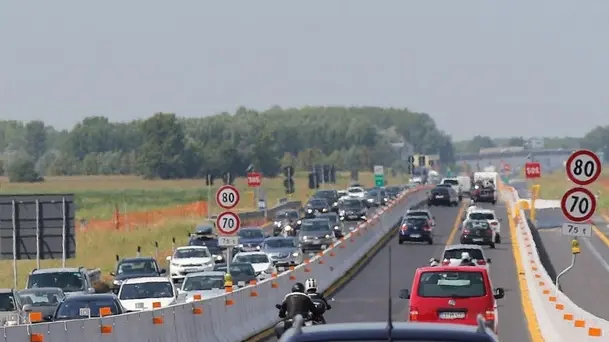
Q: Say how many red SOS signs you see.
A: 2